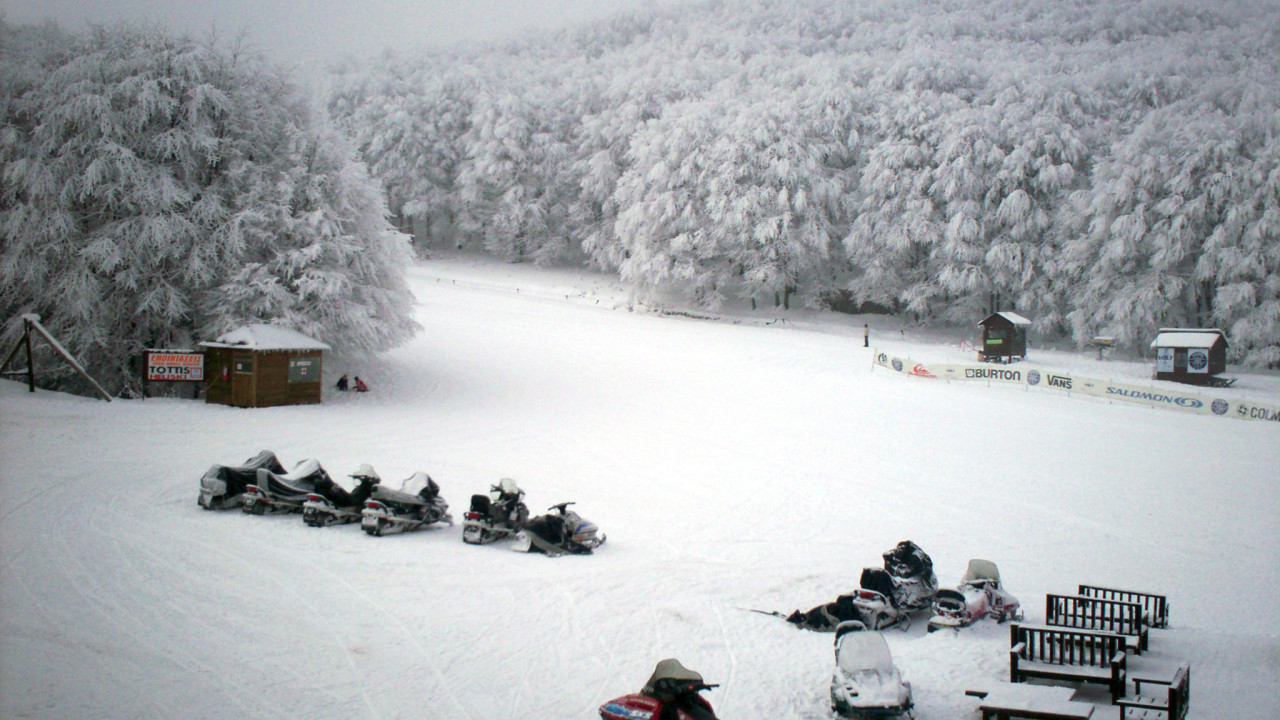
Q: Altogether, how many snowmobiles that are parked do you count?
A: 10